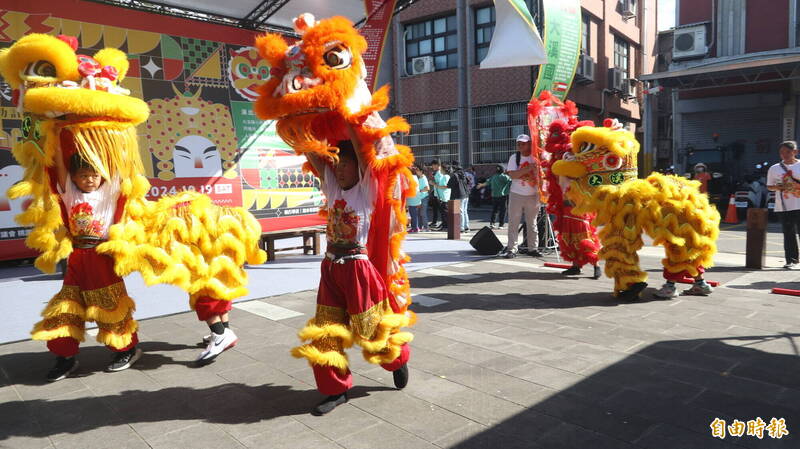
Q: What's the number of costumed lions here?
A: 4